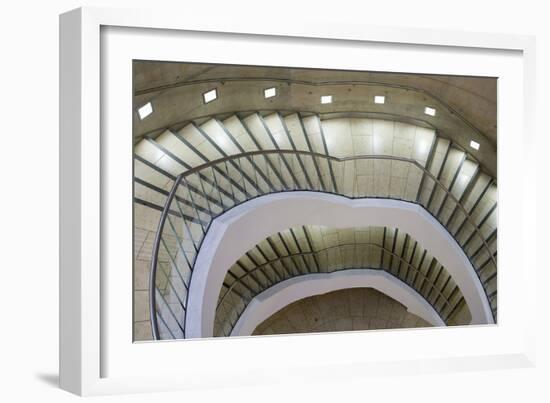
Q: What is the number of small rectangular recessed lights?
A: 7